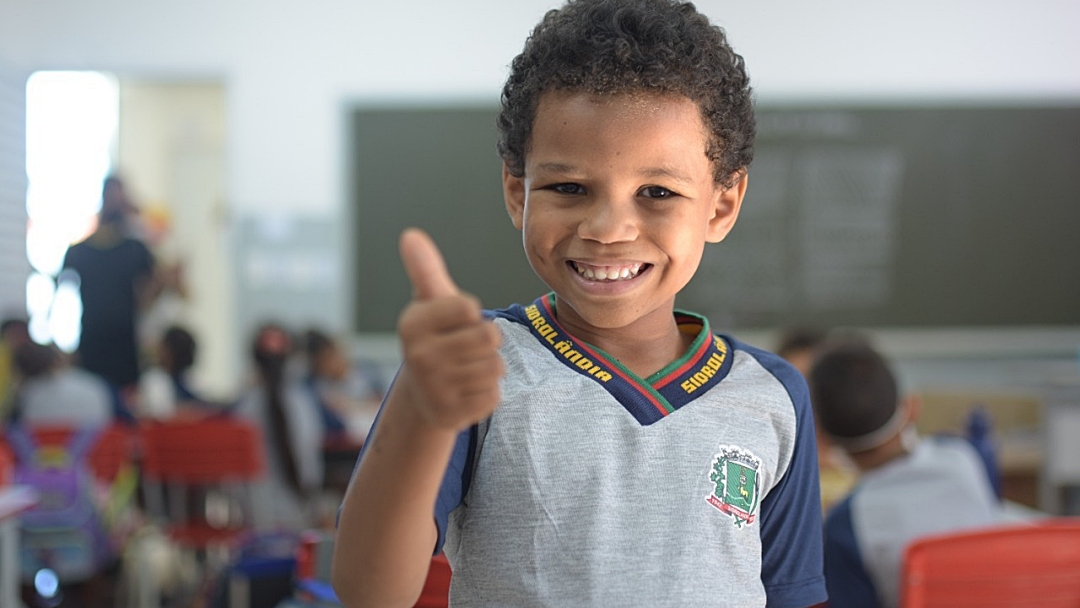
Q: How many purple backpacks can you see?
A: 1